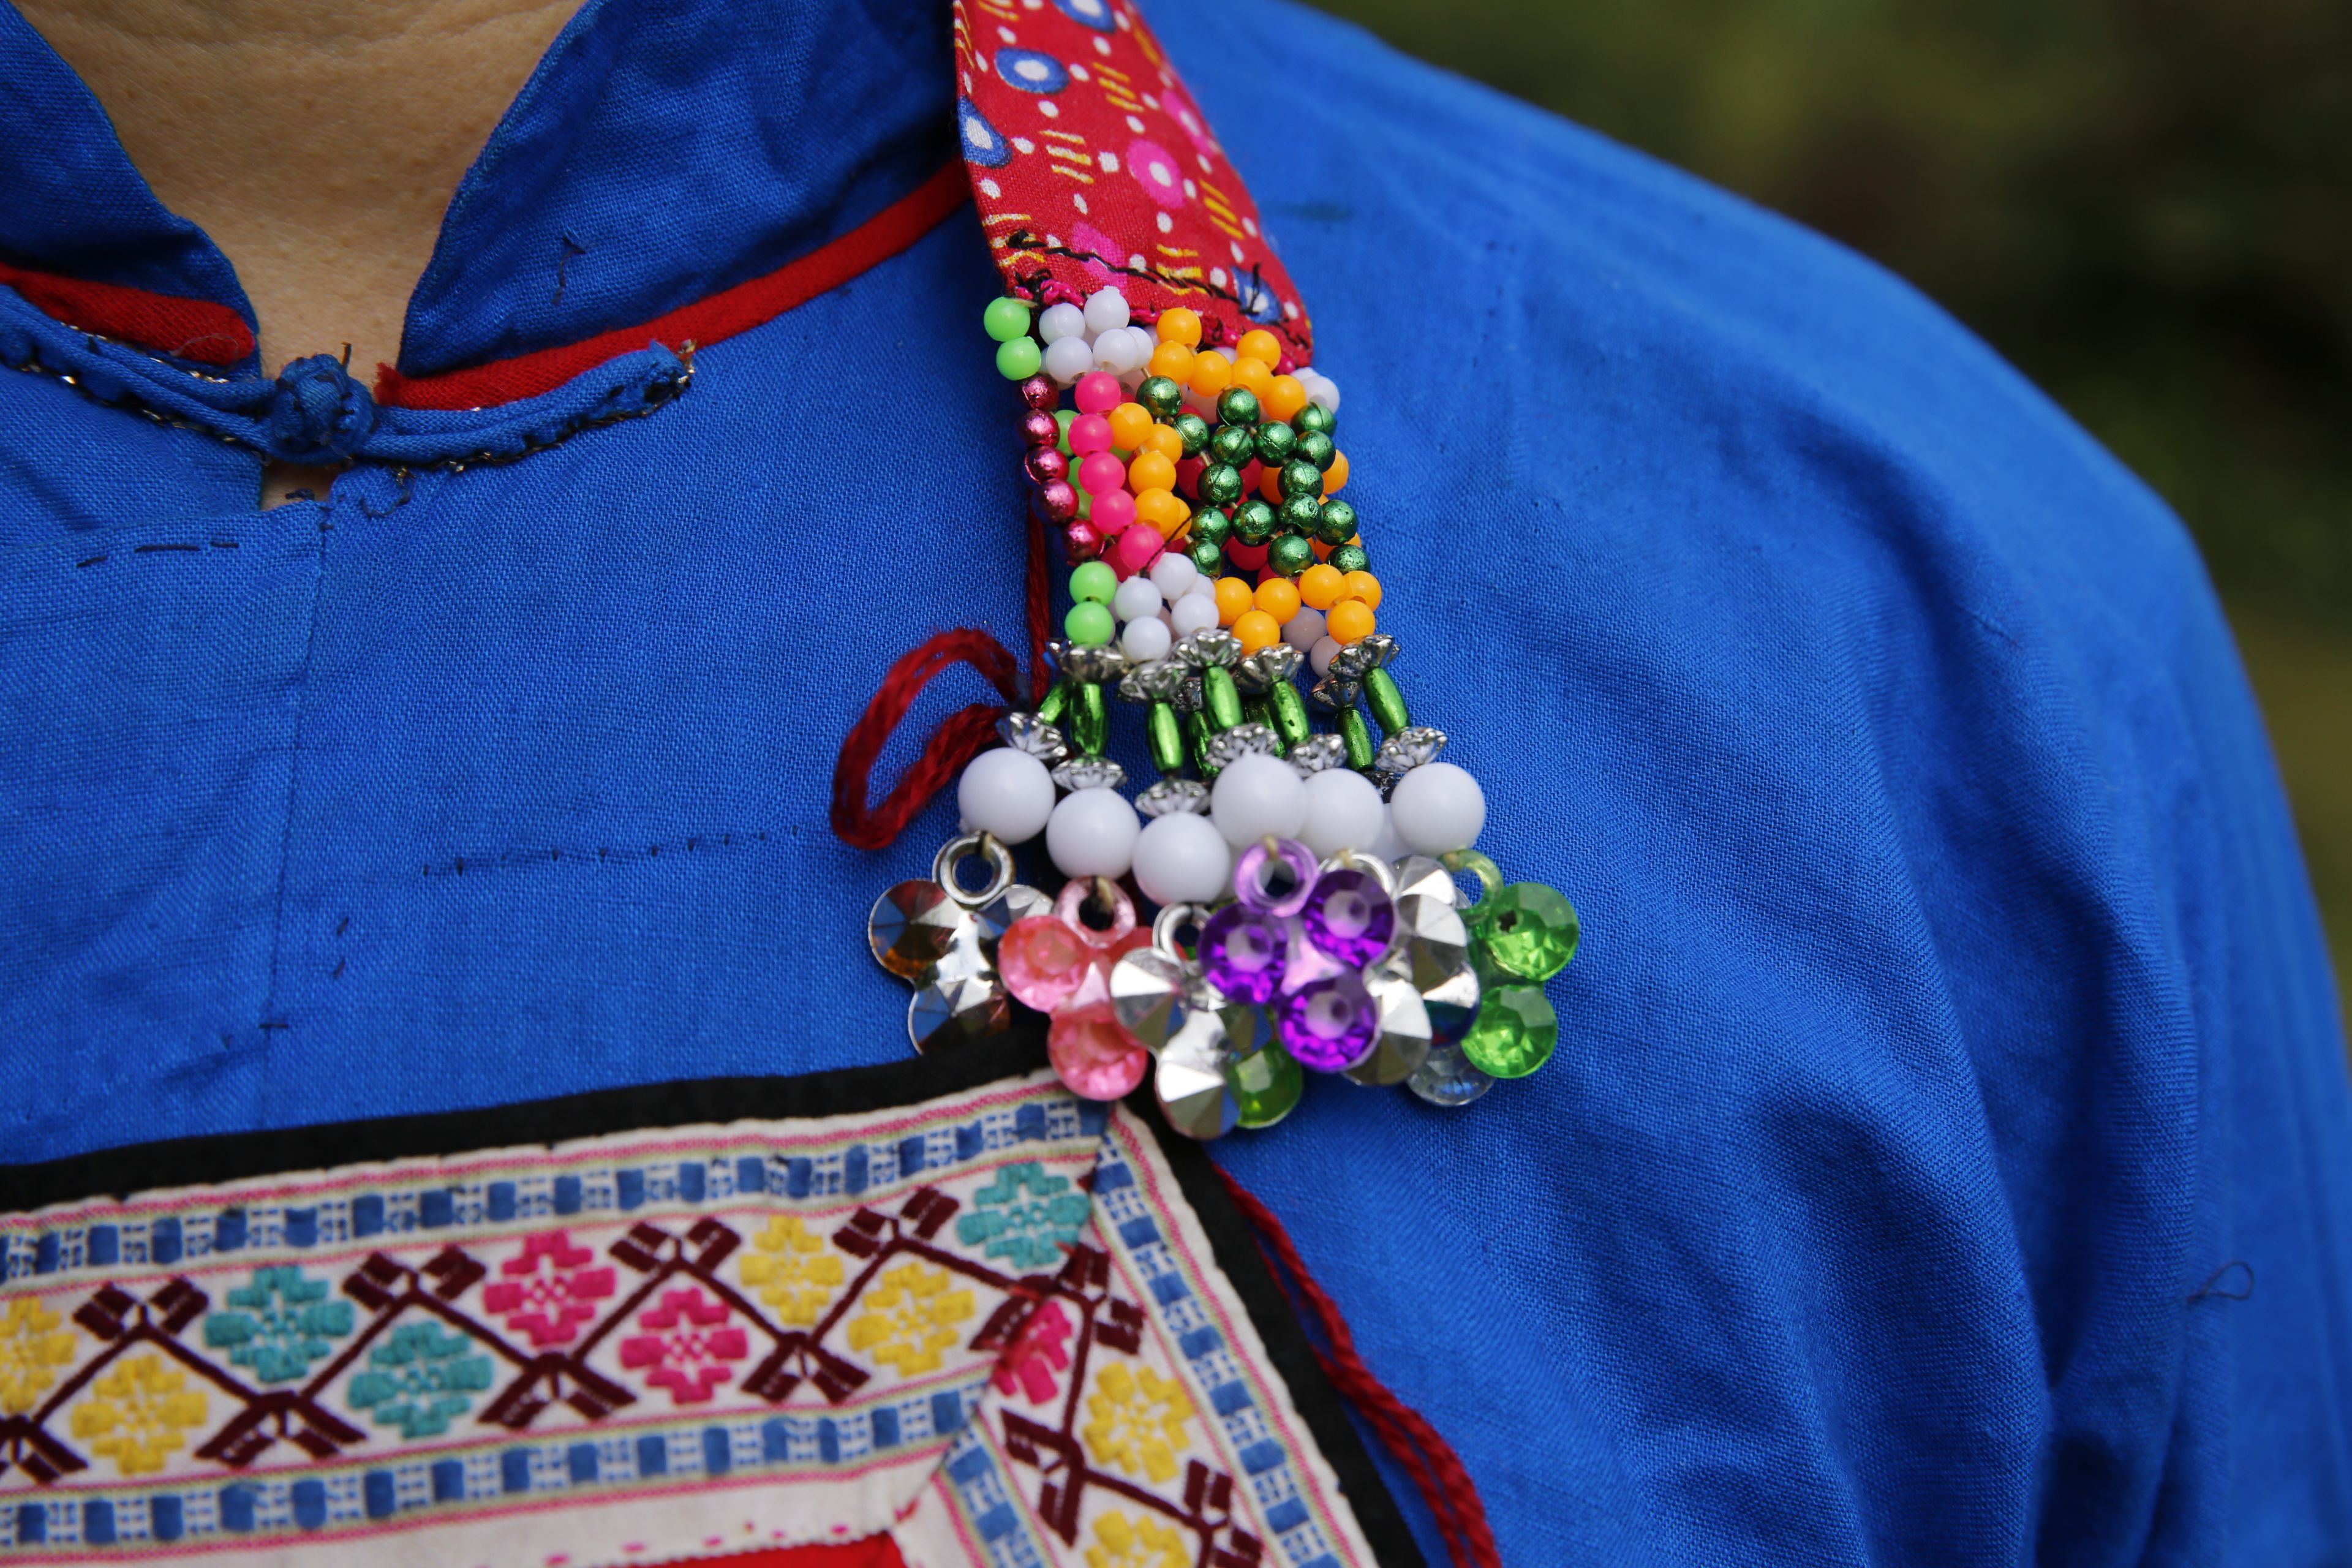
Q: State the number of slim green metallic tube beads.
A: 9